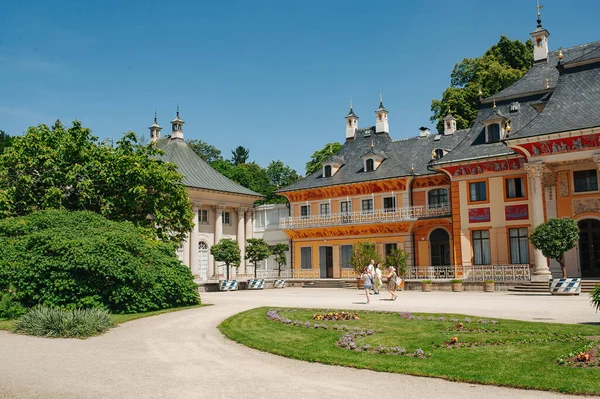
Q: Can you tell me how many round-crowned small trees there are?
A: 4